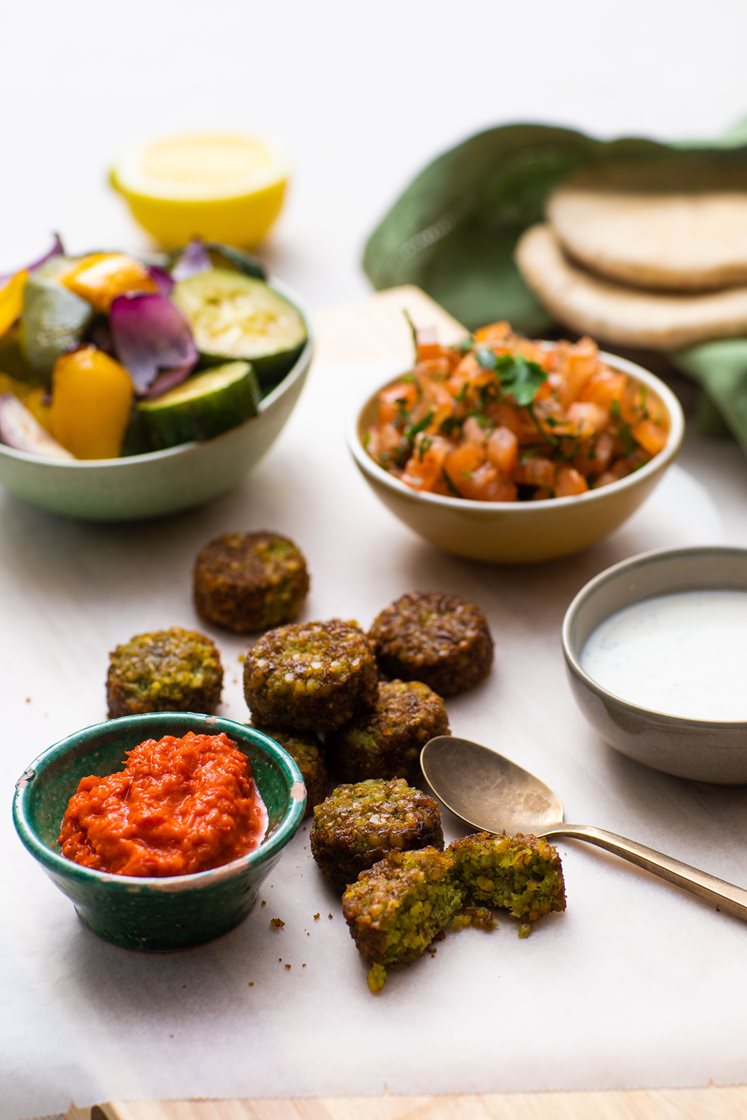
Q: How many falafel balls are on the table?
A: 8